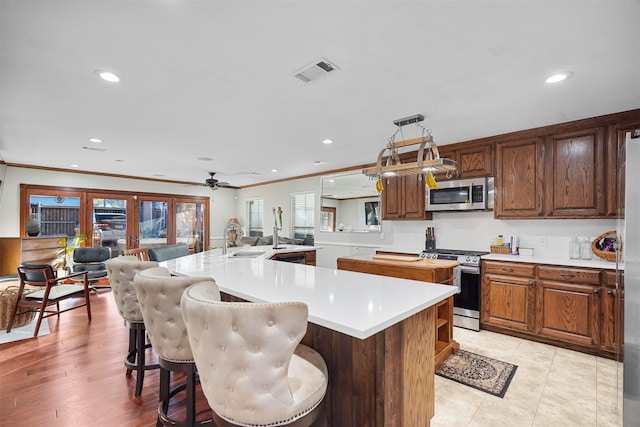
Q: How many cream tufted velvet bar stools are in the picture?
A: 3